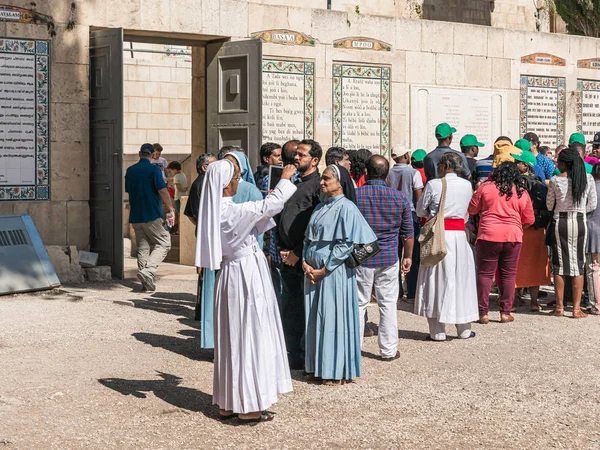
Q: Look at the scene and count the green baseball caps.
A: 6